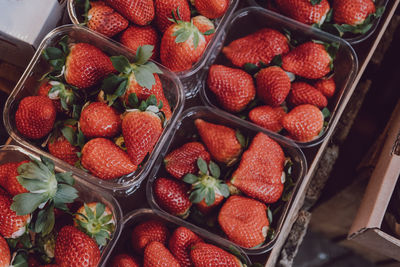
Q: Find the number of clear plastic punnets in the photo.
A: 7